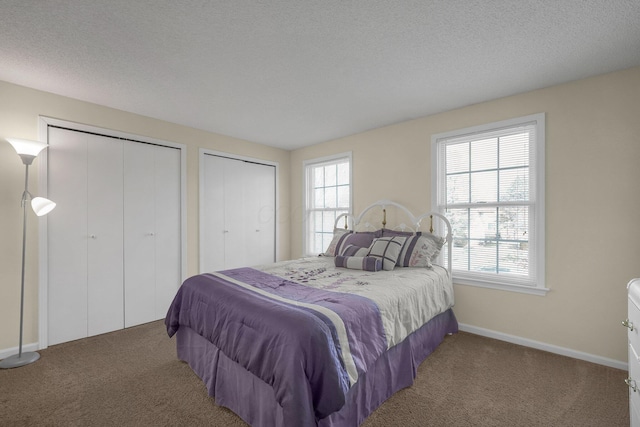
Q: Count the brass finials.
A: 3